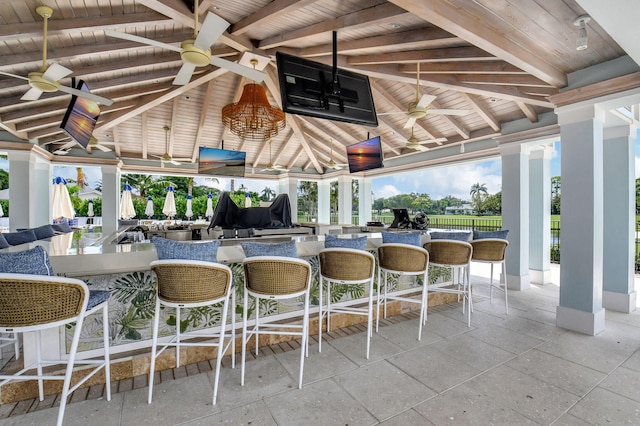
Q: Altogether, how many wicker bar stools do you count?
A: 7